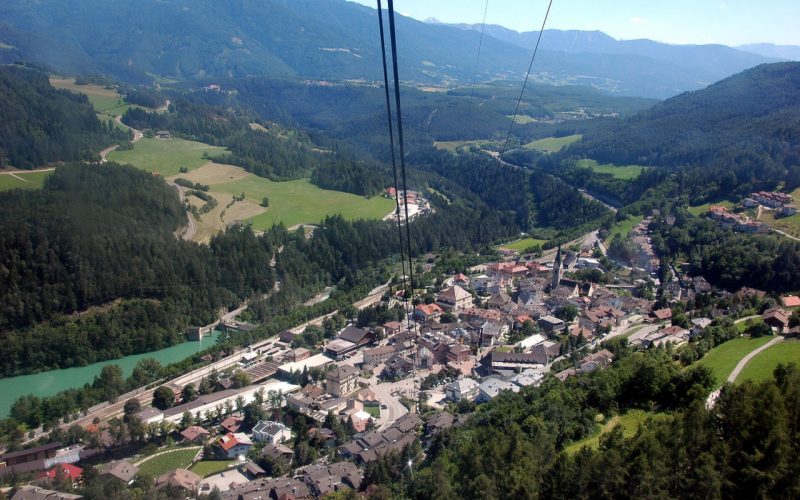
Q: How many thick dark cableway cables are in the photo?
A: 2